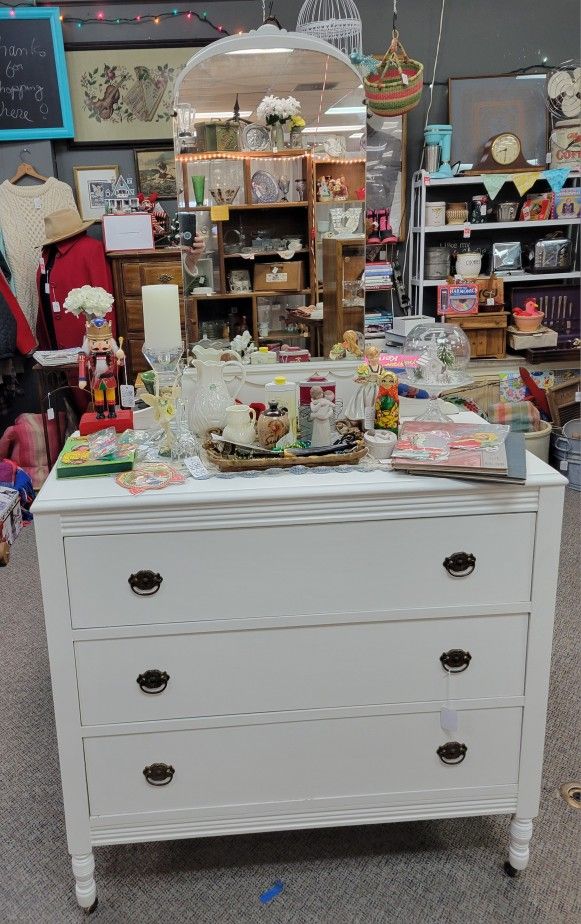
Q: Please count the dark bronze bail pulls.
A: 6